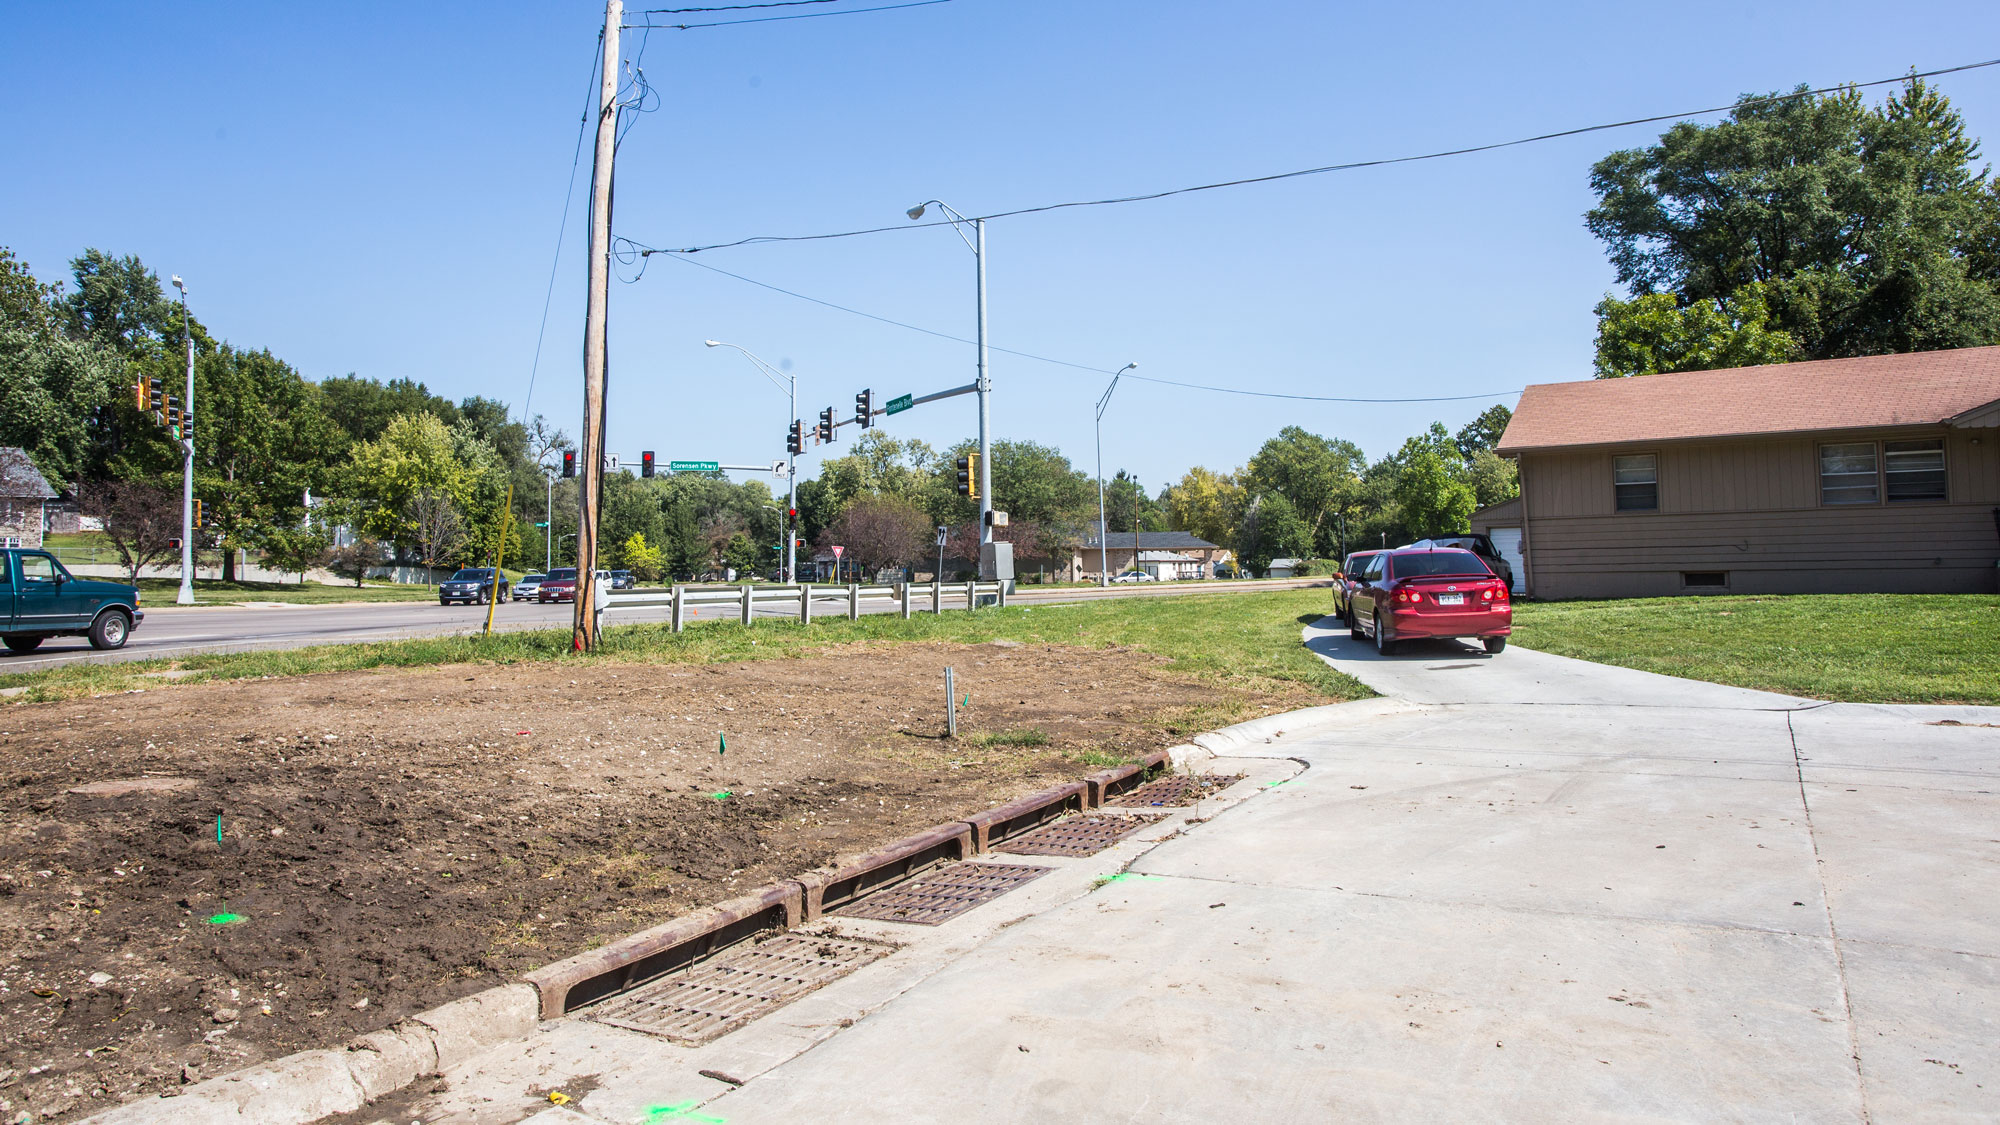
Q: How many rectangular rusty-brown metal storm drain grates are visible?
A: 4